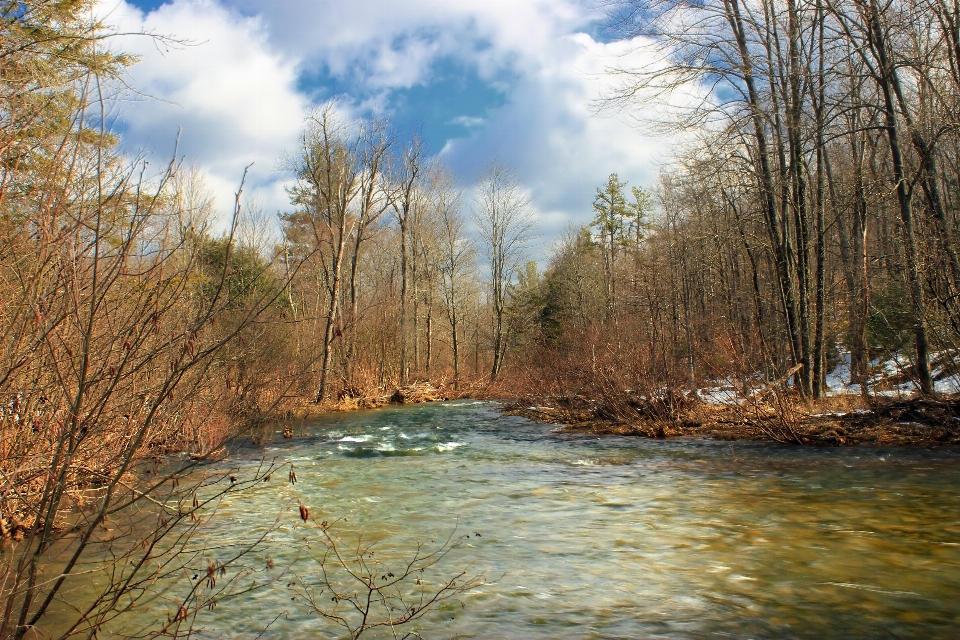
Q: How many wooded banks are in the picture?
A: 2